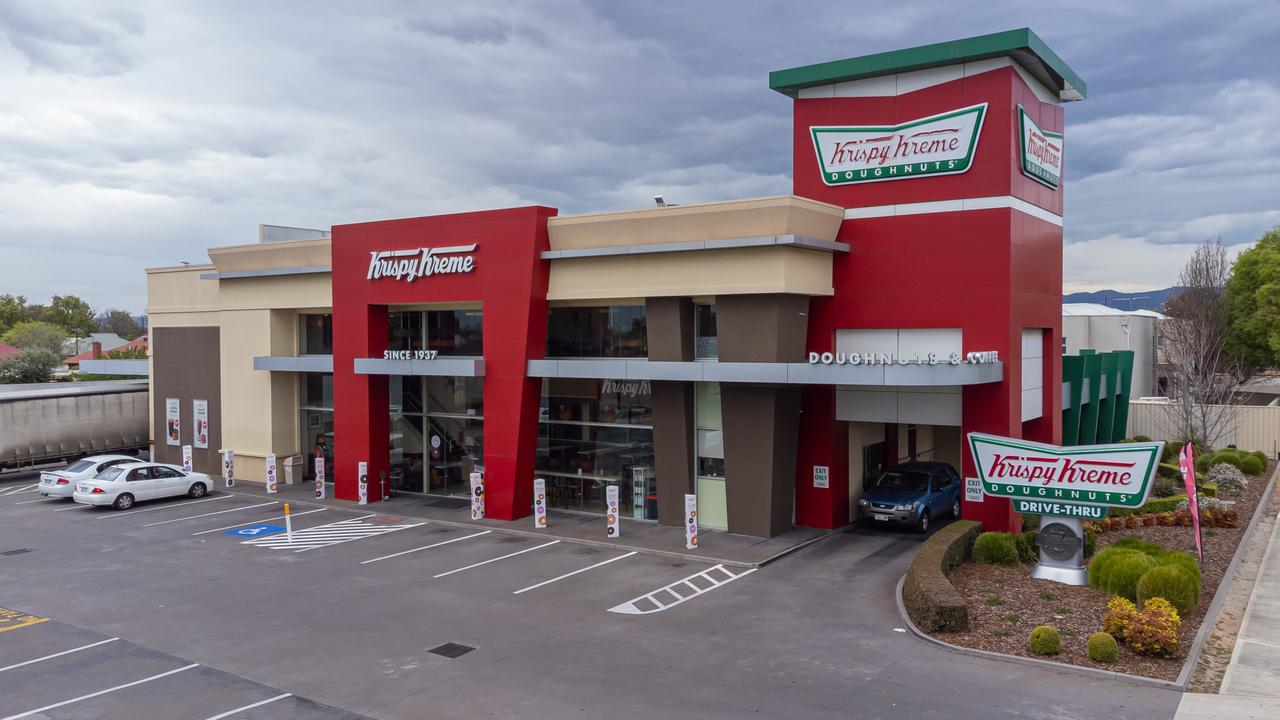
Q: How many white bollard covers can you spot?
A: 9